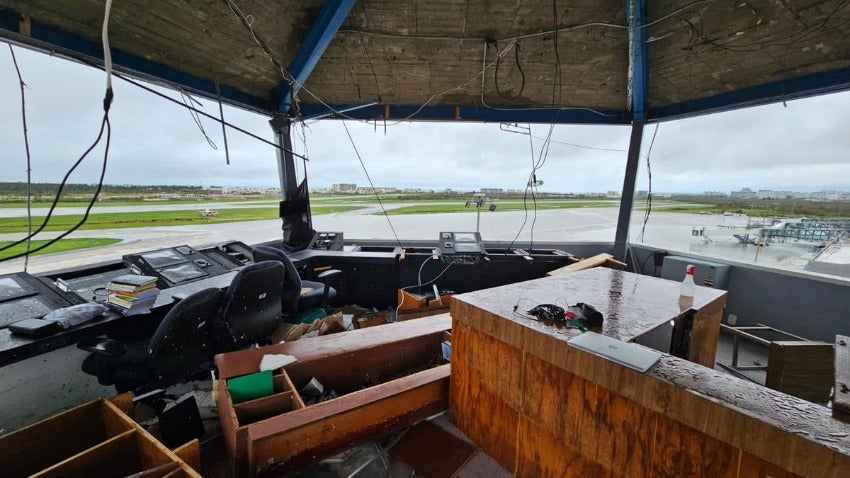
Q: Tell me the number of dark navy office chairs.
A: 3